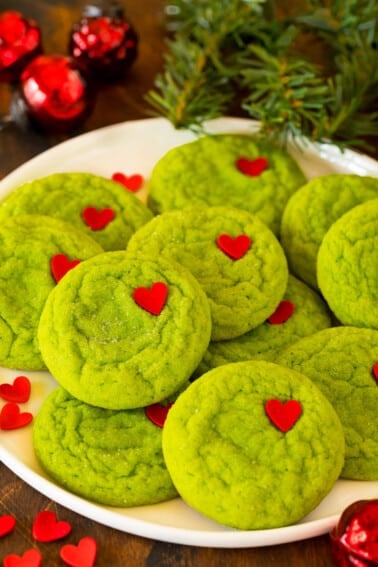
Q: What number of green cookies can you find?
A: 11